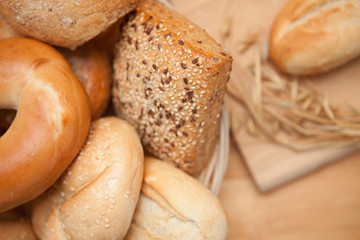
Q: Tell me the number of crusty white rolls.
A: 3